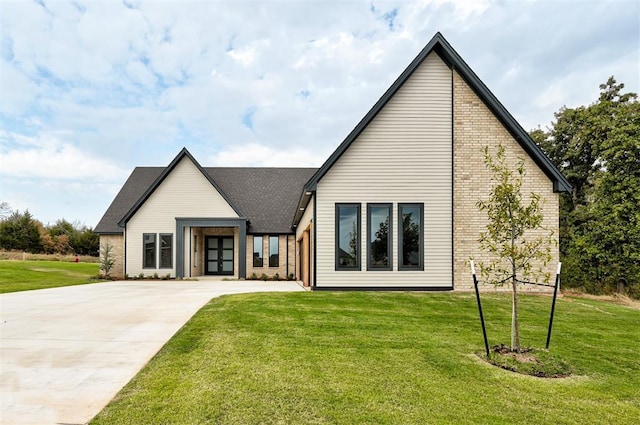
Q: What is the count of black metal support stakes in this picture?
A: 2